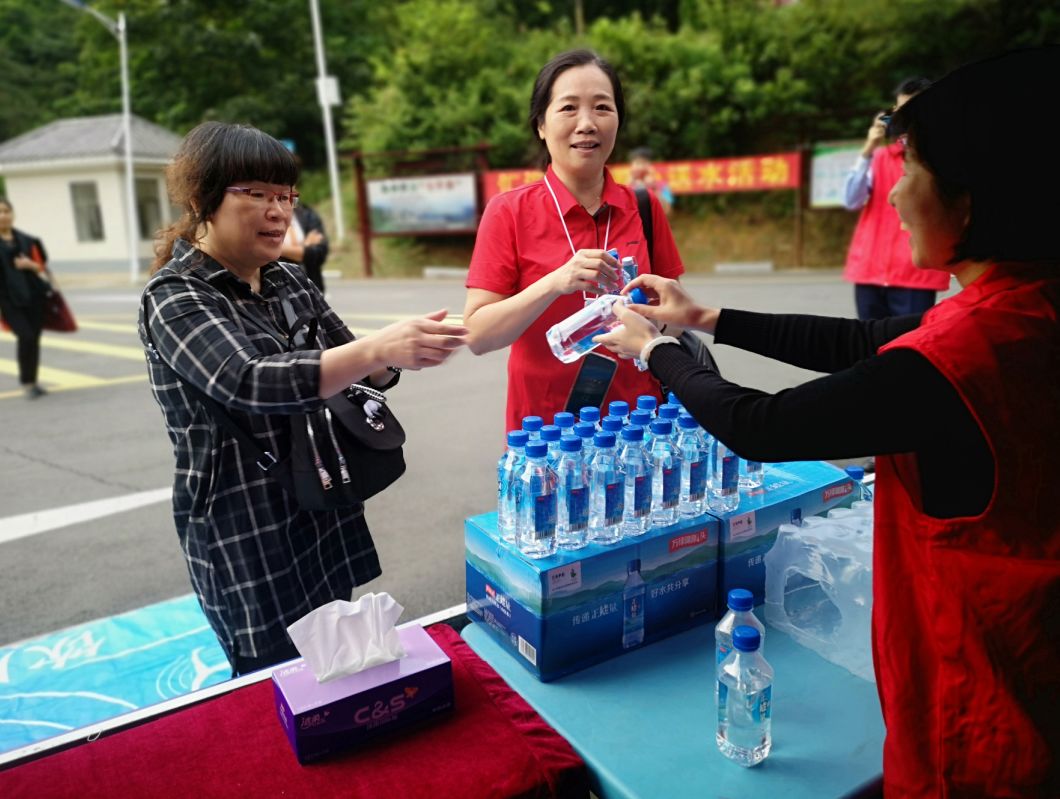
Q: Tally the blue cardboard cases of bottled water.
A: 2